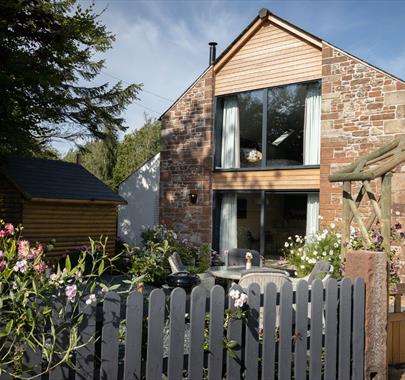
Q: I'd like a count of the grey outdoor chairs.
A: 4